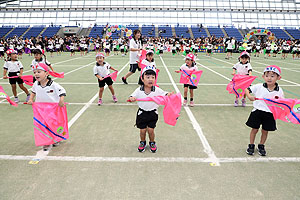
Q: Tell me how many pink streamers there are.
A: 10